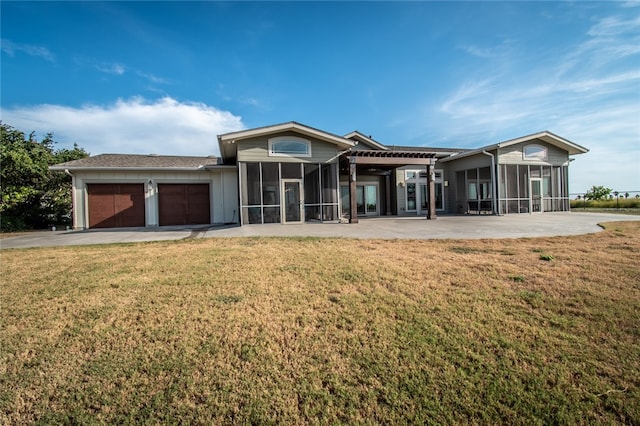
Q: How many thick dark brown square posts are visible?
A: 2